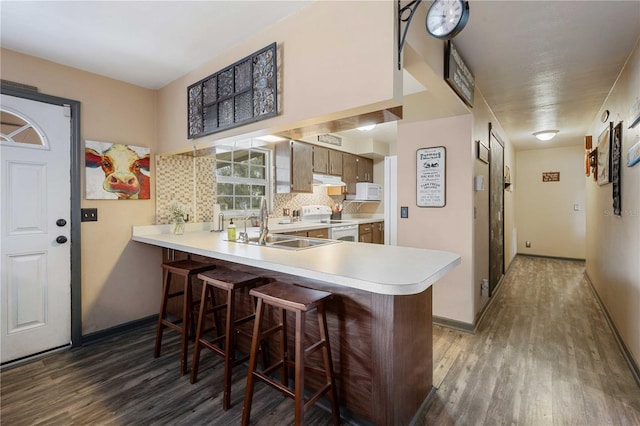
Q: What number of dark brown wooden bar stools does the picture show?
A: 3